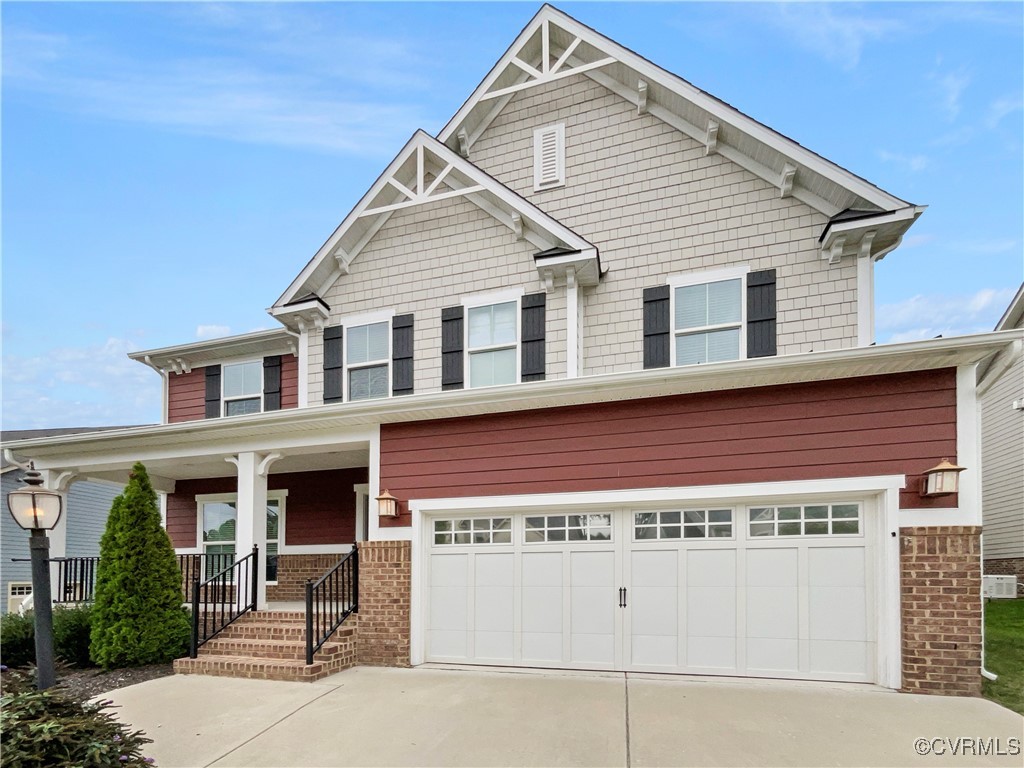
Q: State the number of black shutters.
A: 8